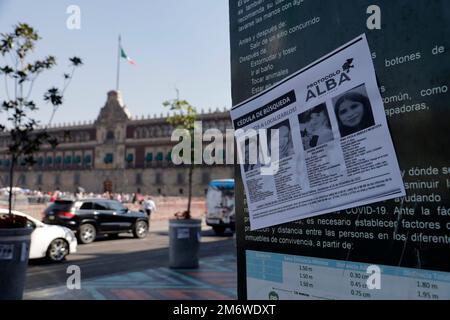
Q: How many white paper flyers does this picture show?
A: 1